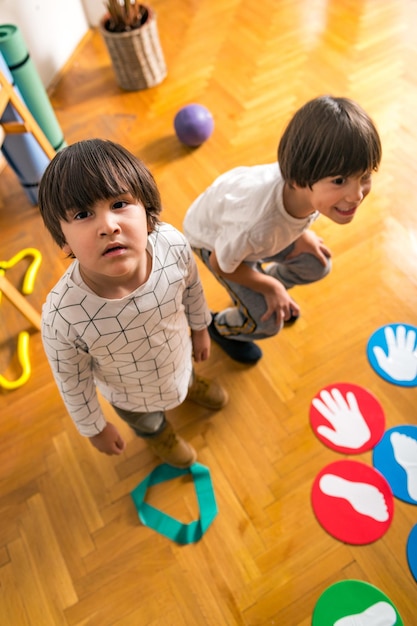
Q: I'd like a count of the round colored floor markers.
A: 6